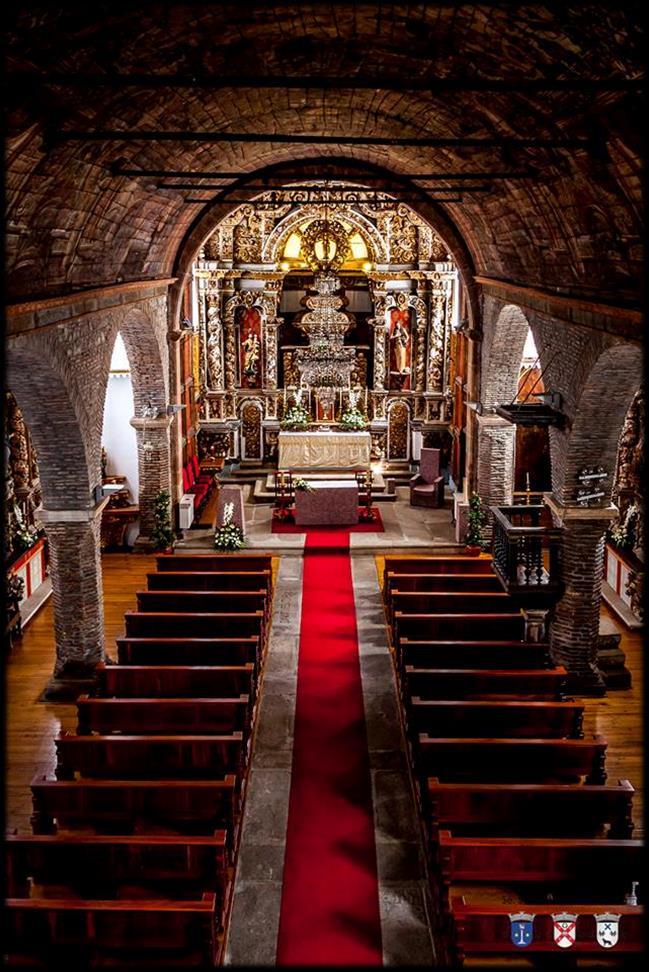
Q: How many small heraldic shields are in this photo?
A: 3